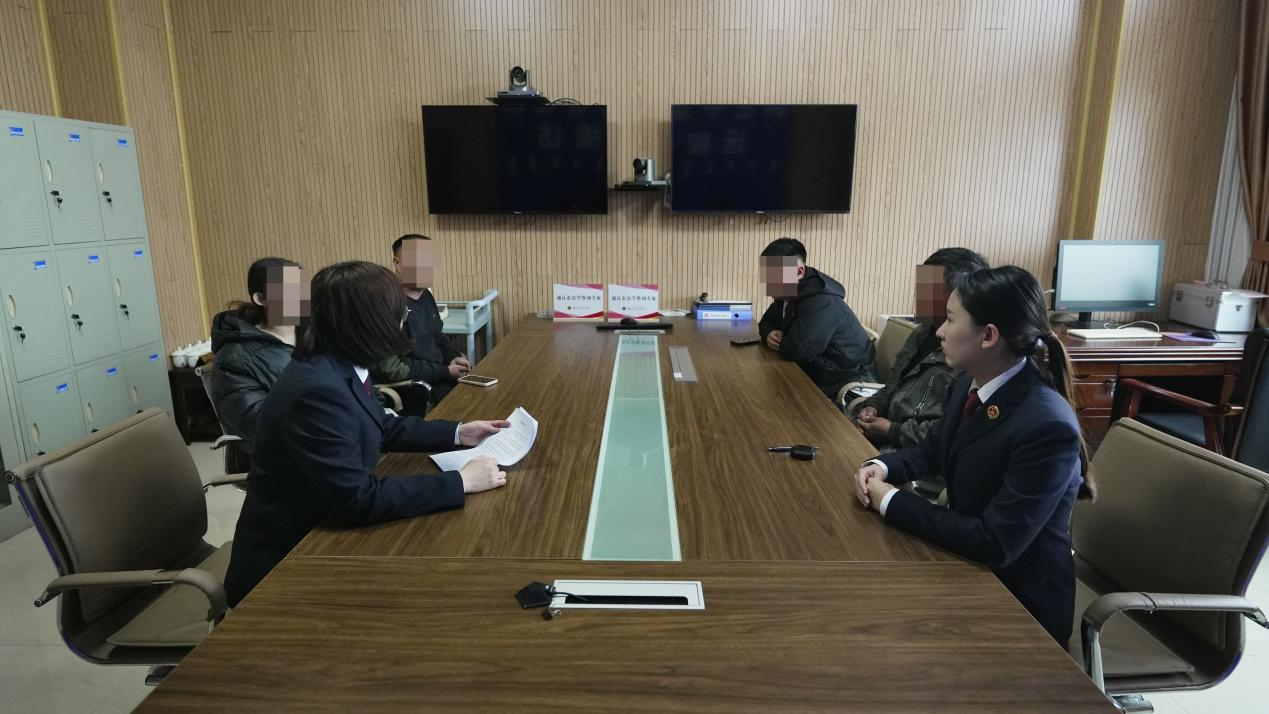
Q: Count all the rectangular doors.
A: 9